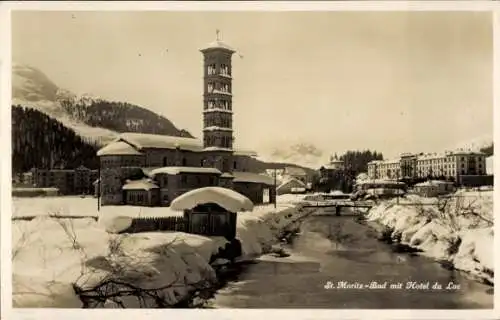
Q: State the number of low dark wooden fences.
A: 1